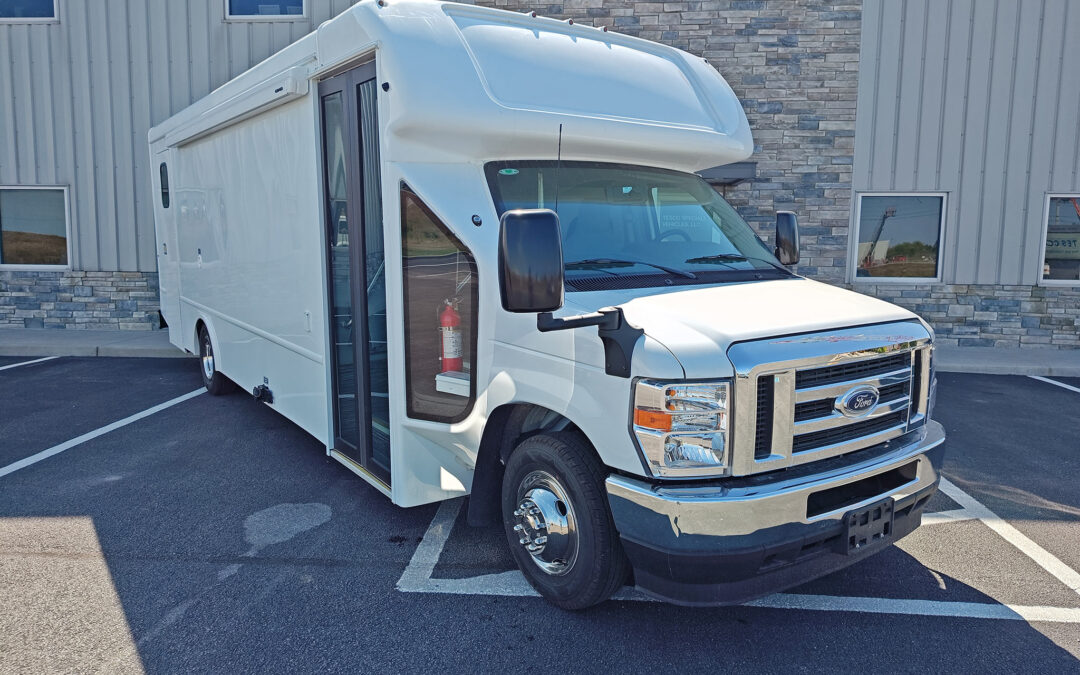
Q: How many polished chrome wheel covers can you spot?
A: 2